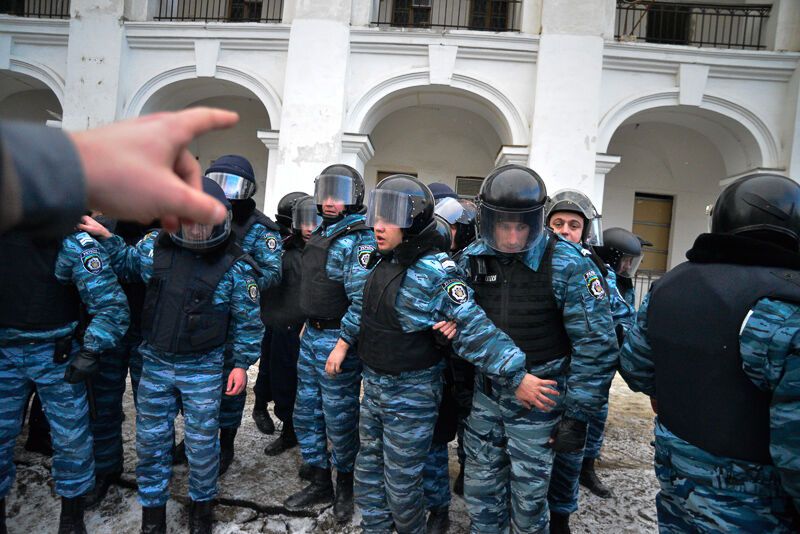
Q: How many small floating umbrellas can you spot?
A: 0